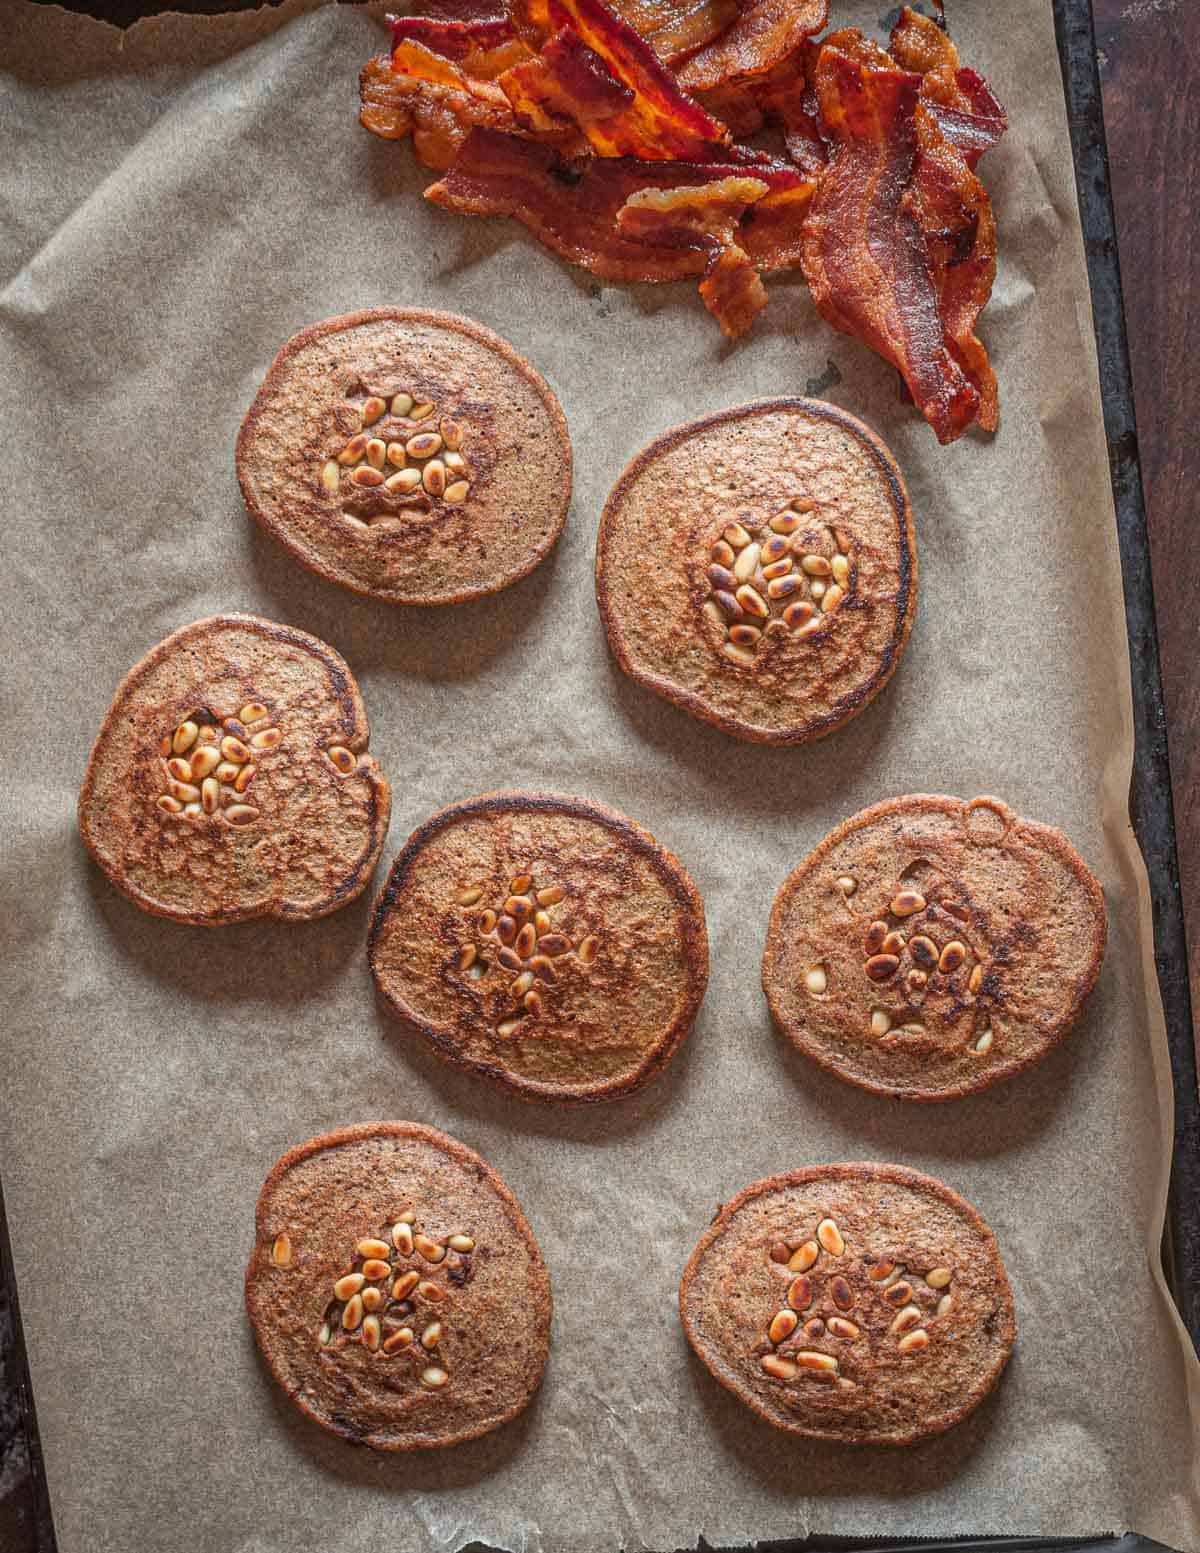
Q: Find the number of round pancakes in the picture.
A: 7